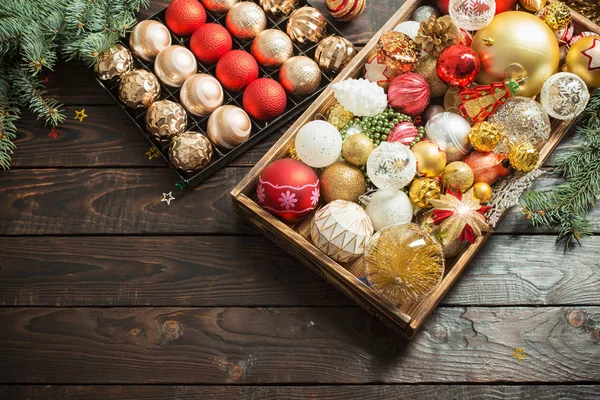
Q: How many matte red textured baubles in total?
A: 4